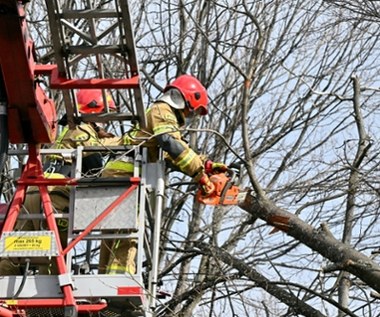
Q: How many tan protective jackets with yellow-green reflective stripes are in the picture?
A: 2